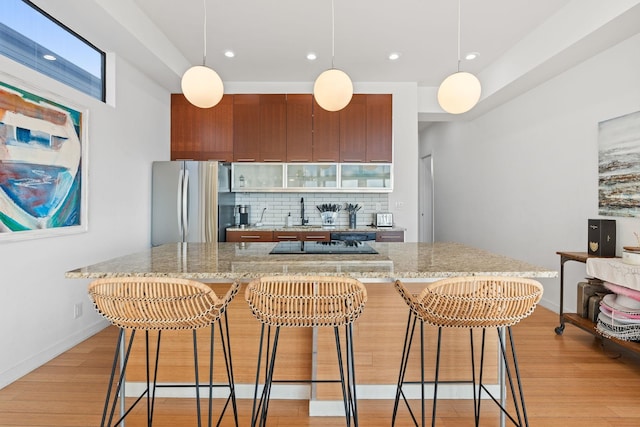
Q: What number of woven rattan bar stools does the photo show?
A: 3